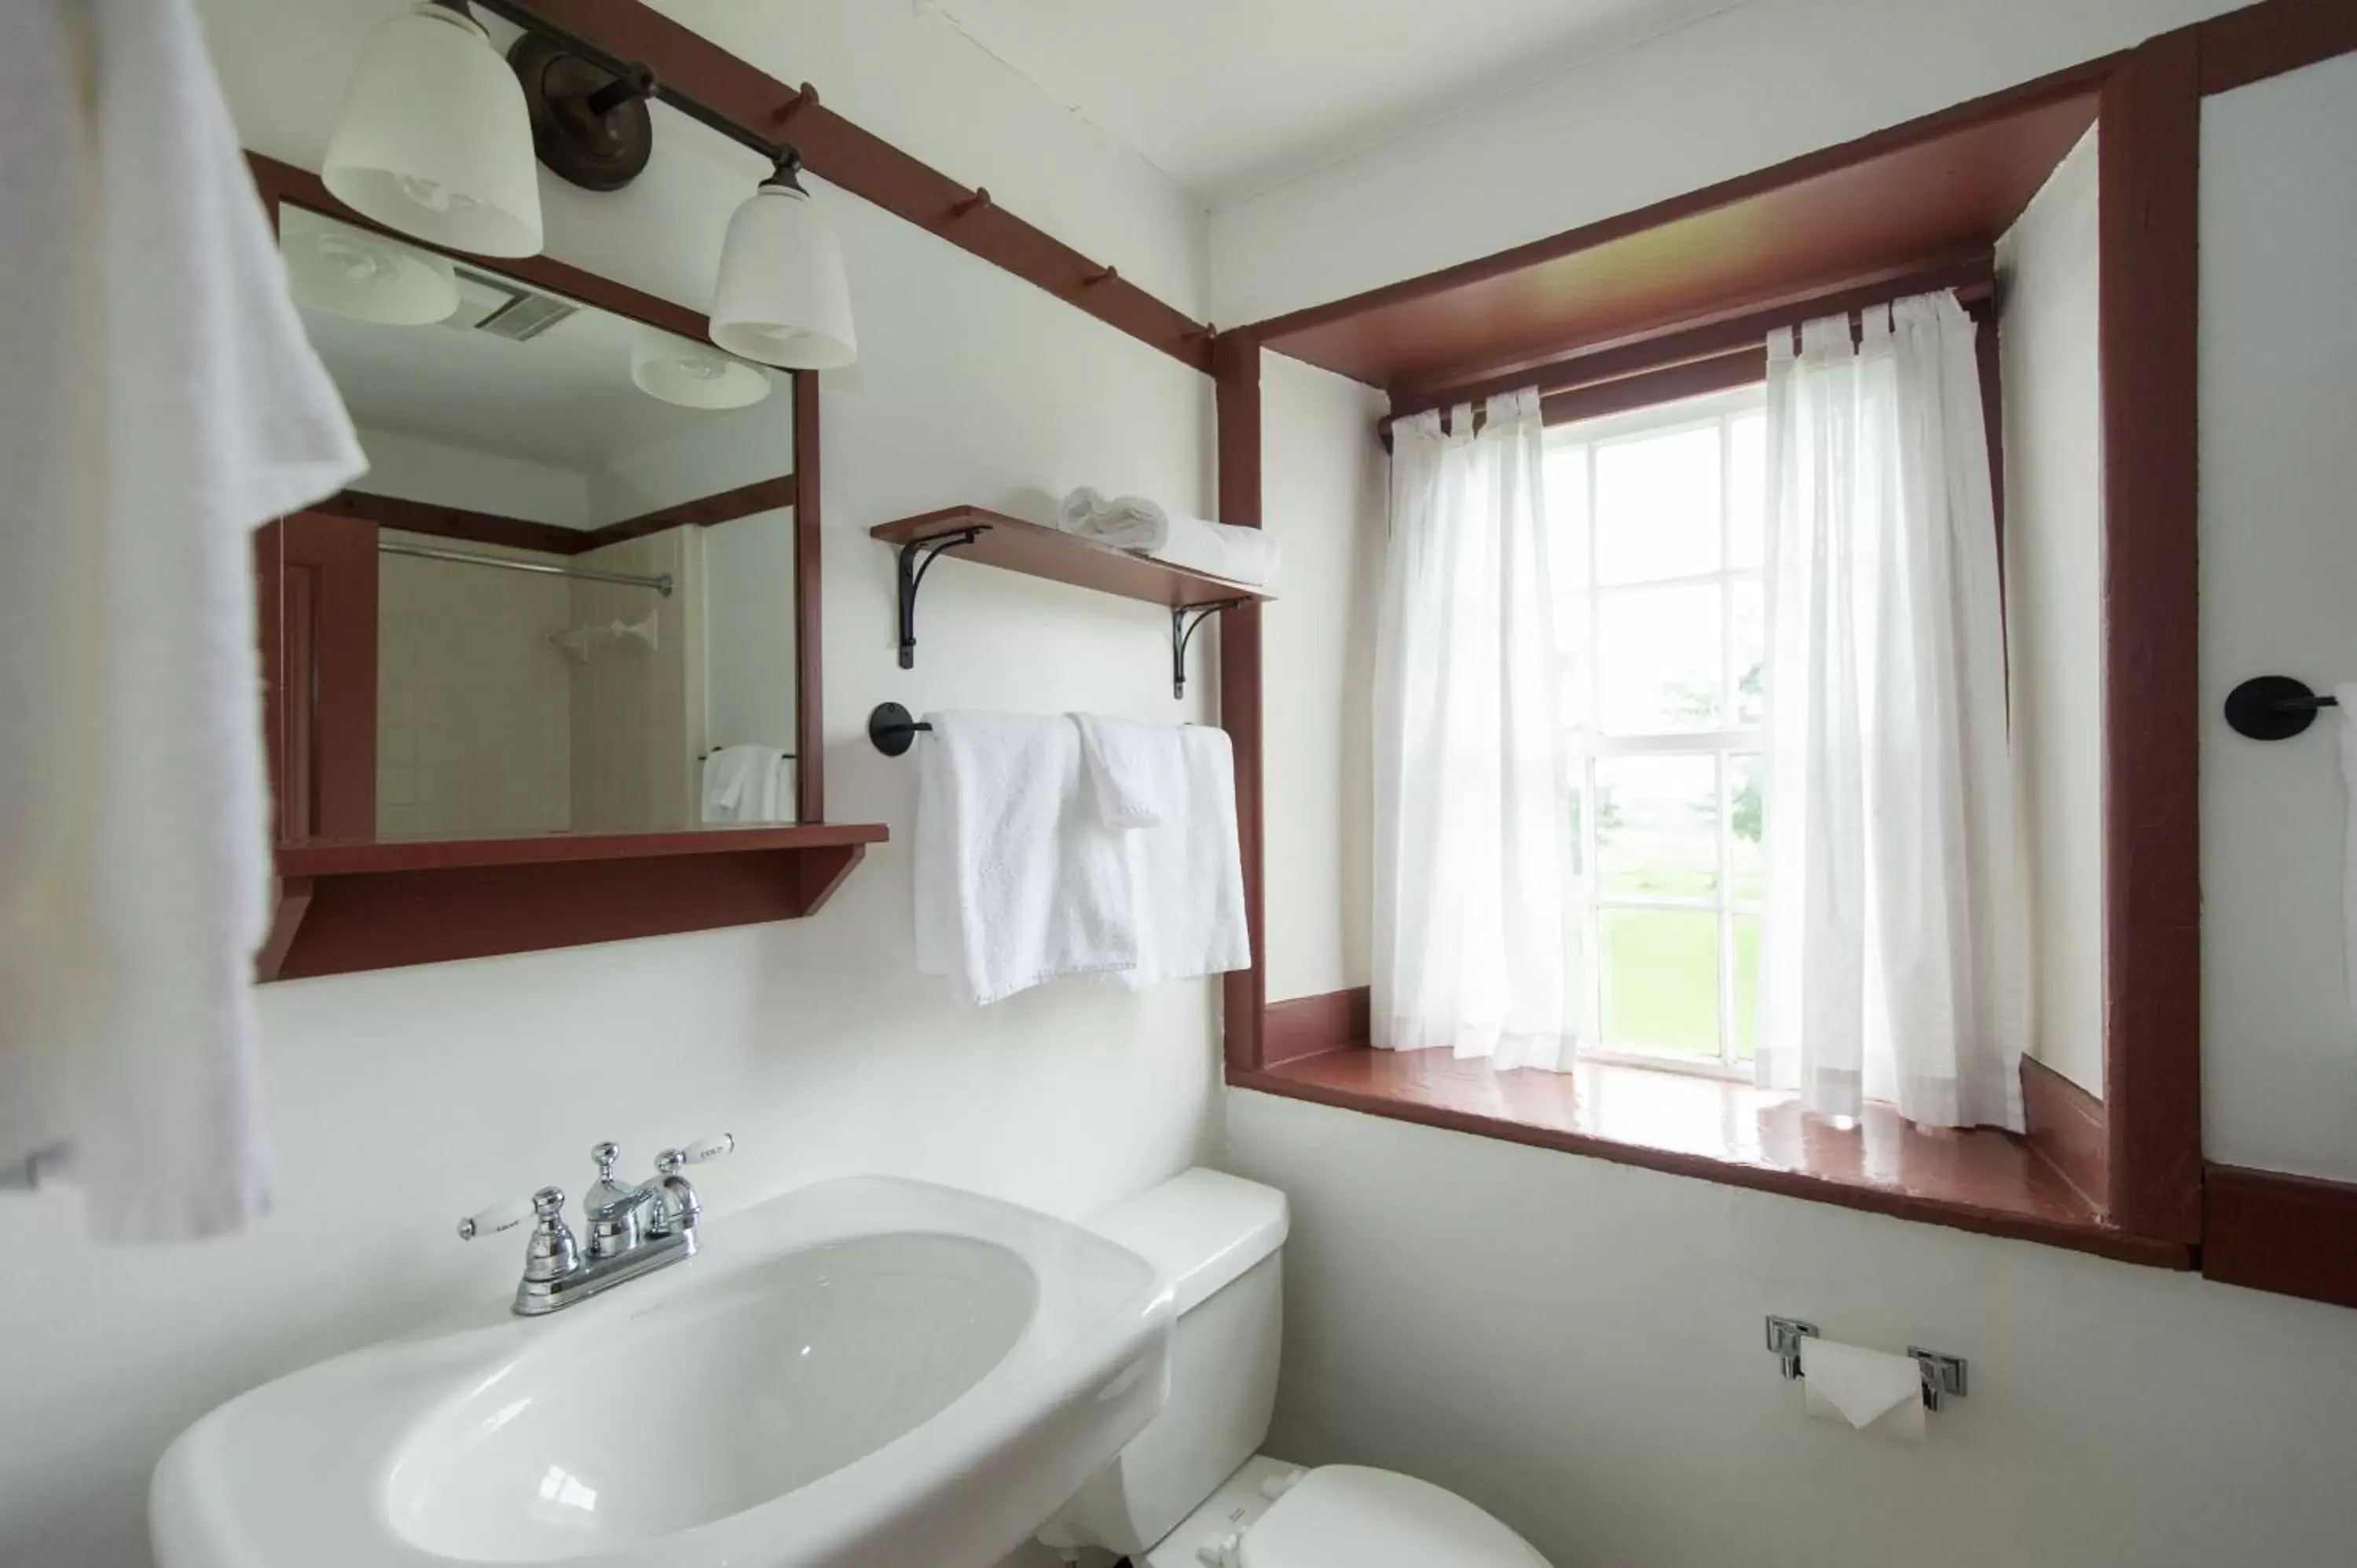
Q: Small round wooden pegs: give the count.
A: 4